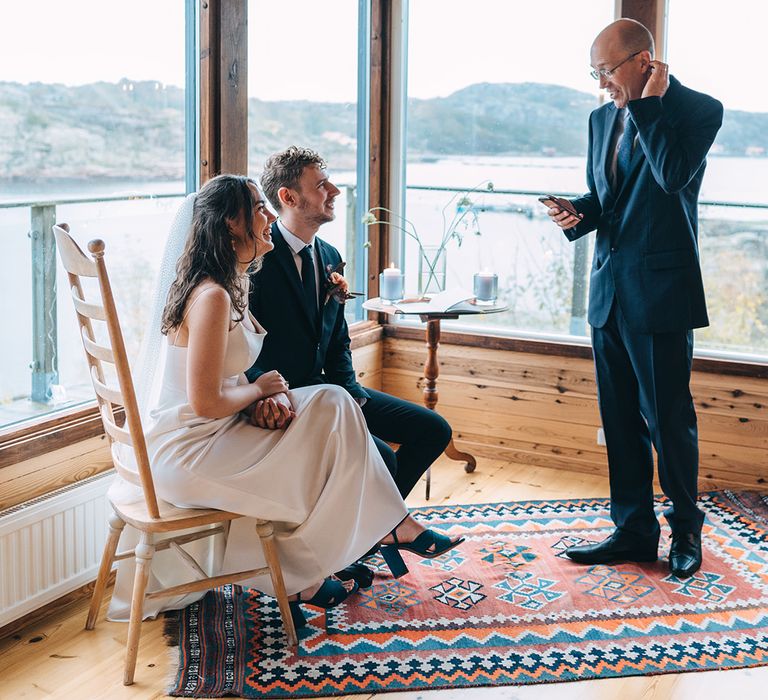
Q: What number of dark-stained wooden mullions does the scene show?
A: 3